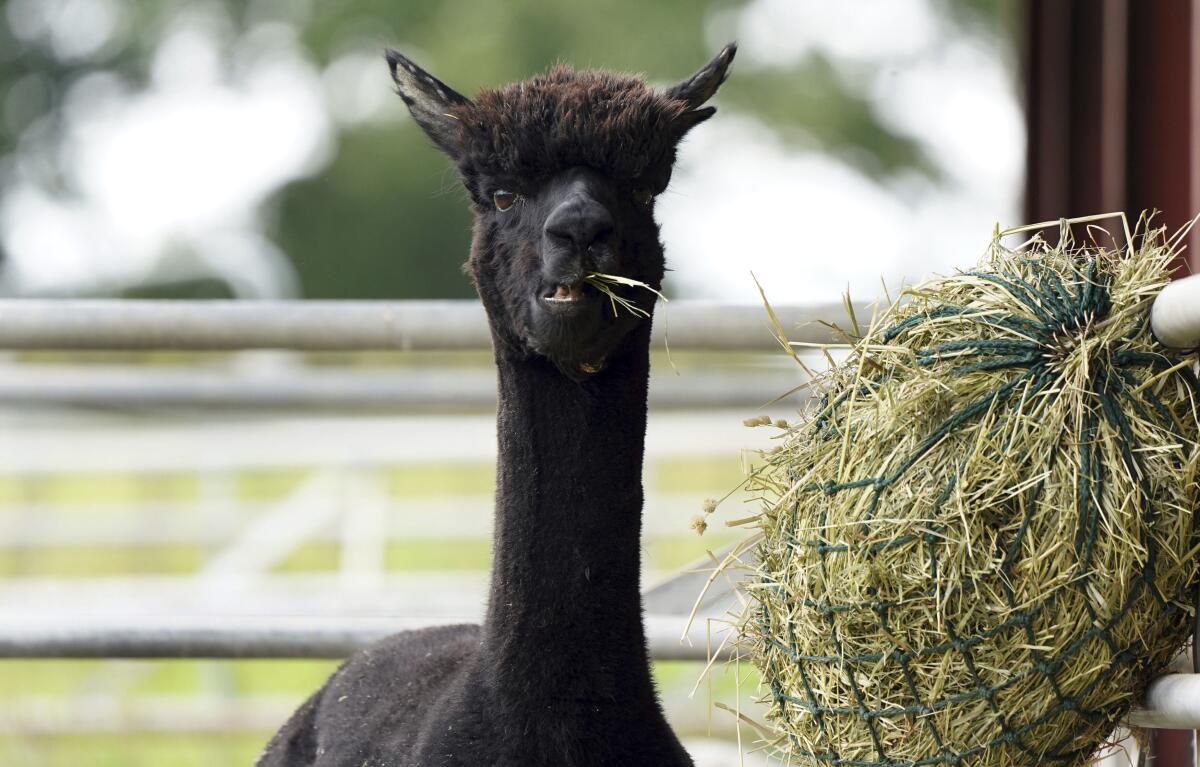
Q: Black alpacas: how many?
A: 1